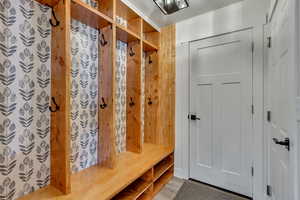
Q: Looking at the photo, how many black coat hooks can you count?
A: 8